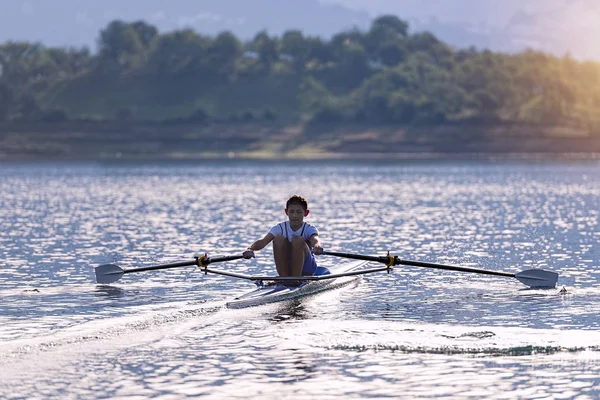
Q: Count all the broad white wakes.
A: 2